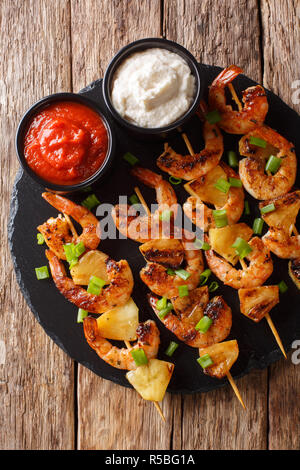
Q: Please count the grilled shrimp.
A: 12